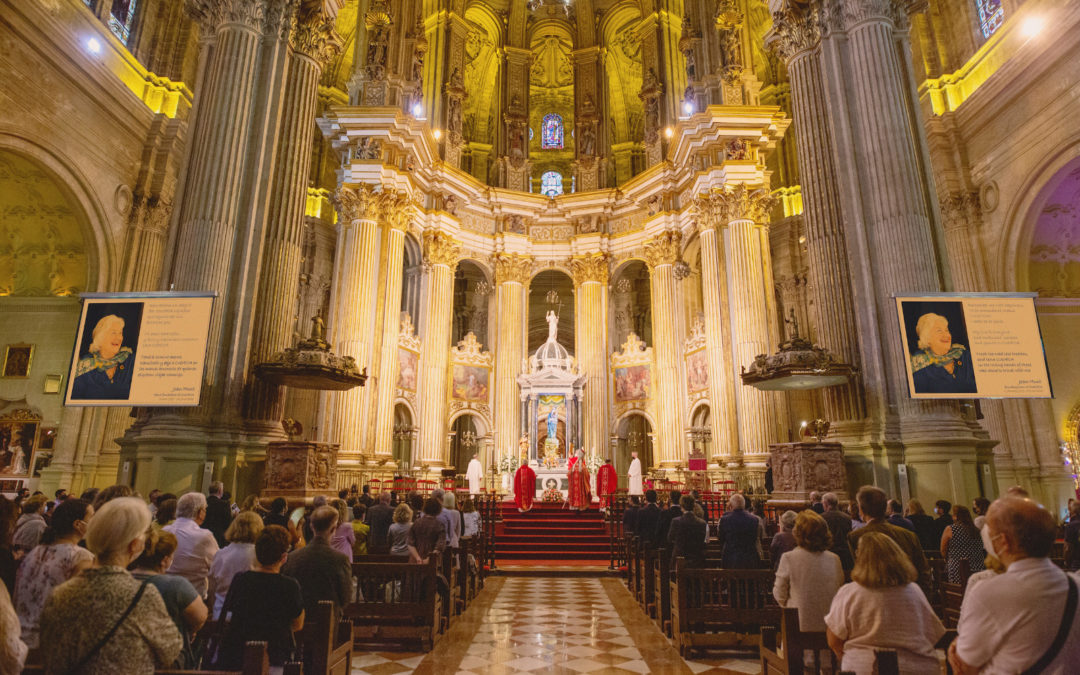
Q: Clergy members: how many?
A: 5